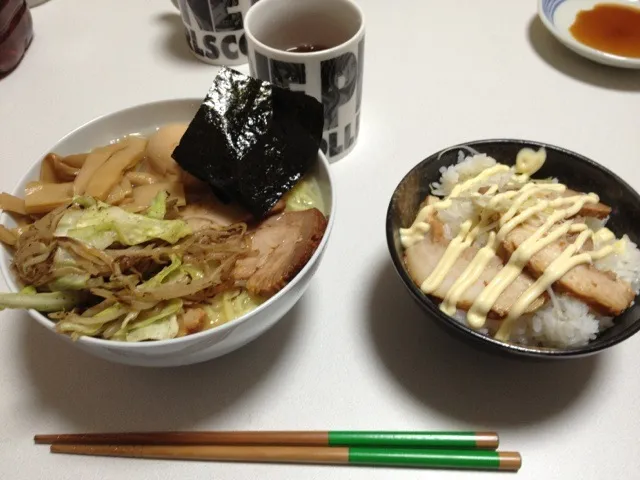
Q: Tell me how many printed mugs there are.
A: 2